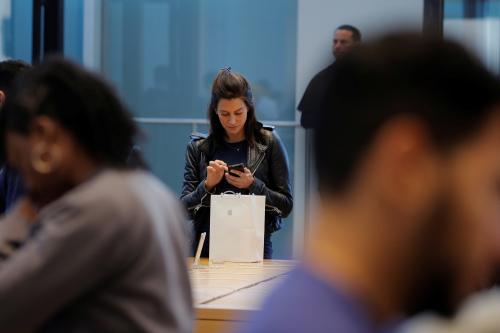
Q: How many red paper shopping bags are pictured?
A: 0